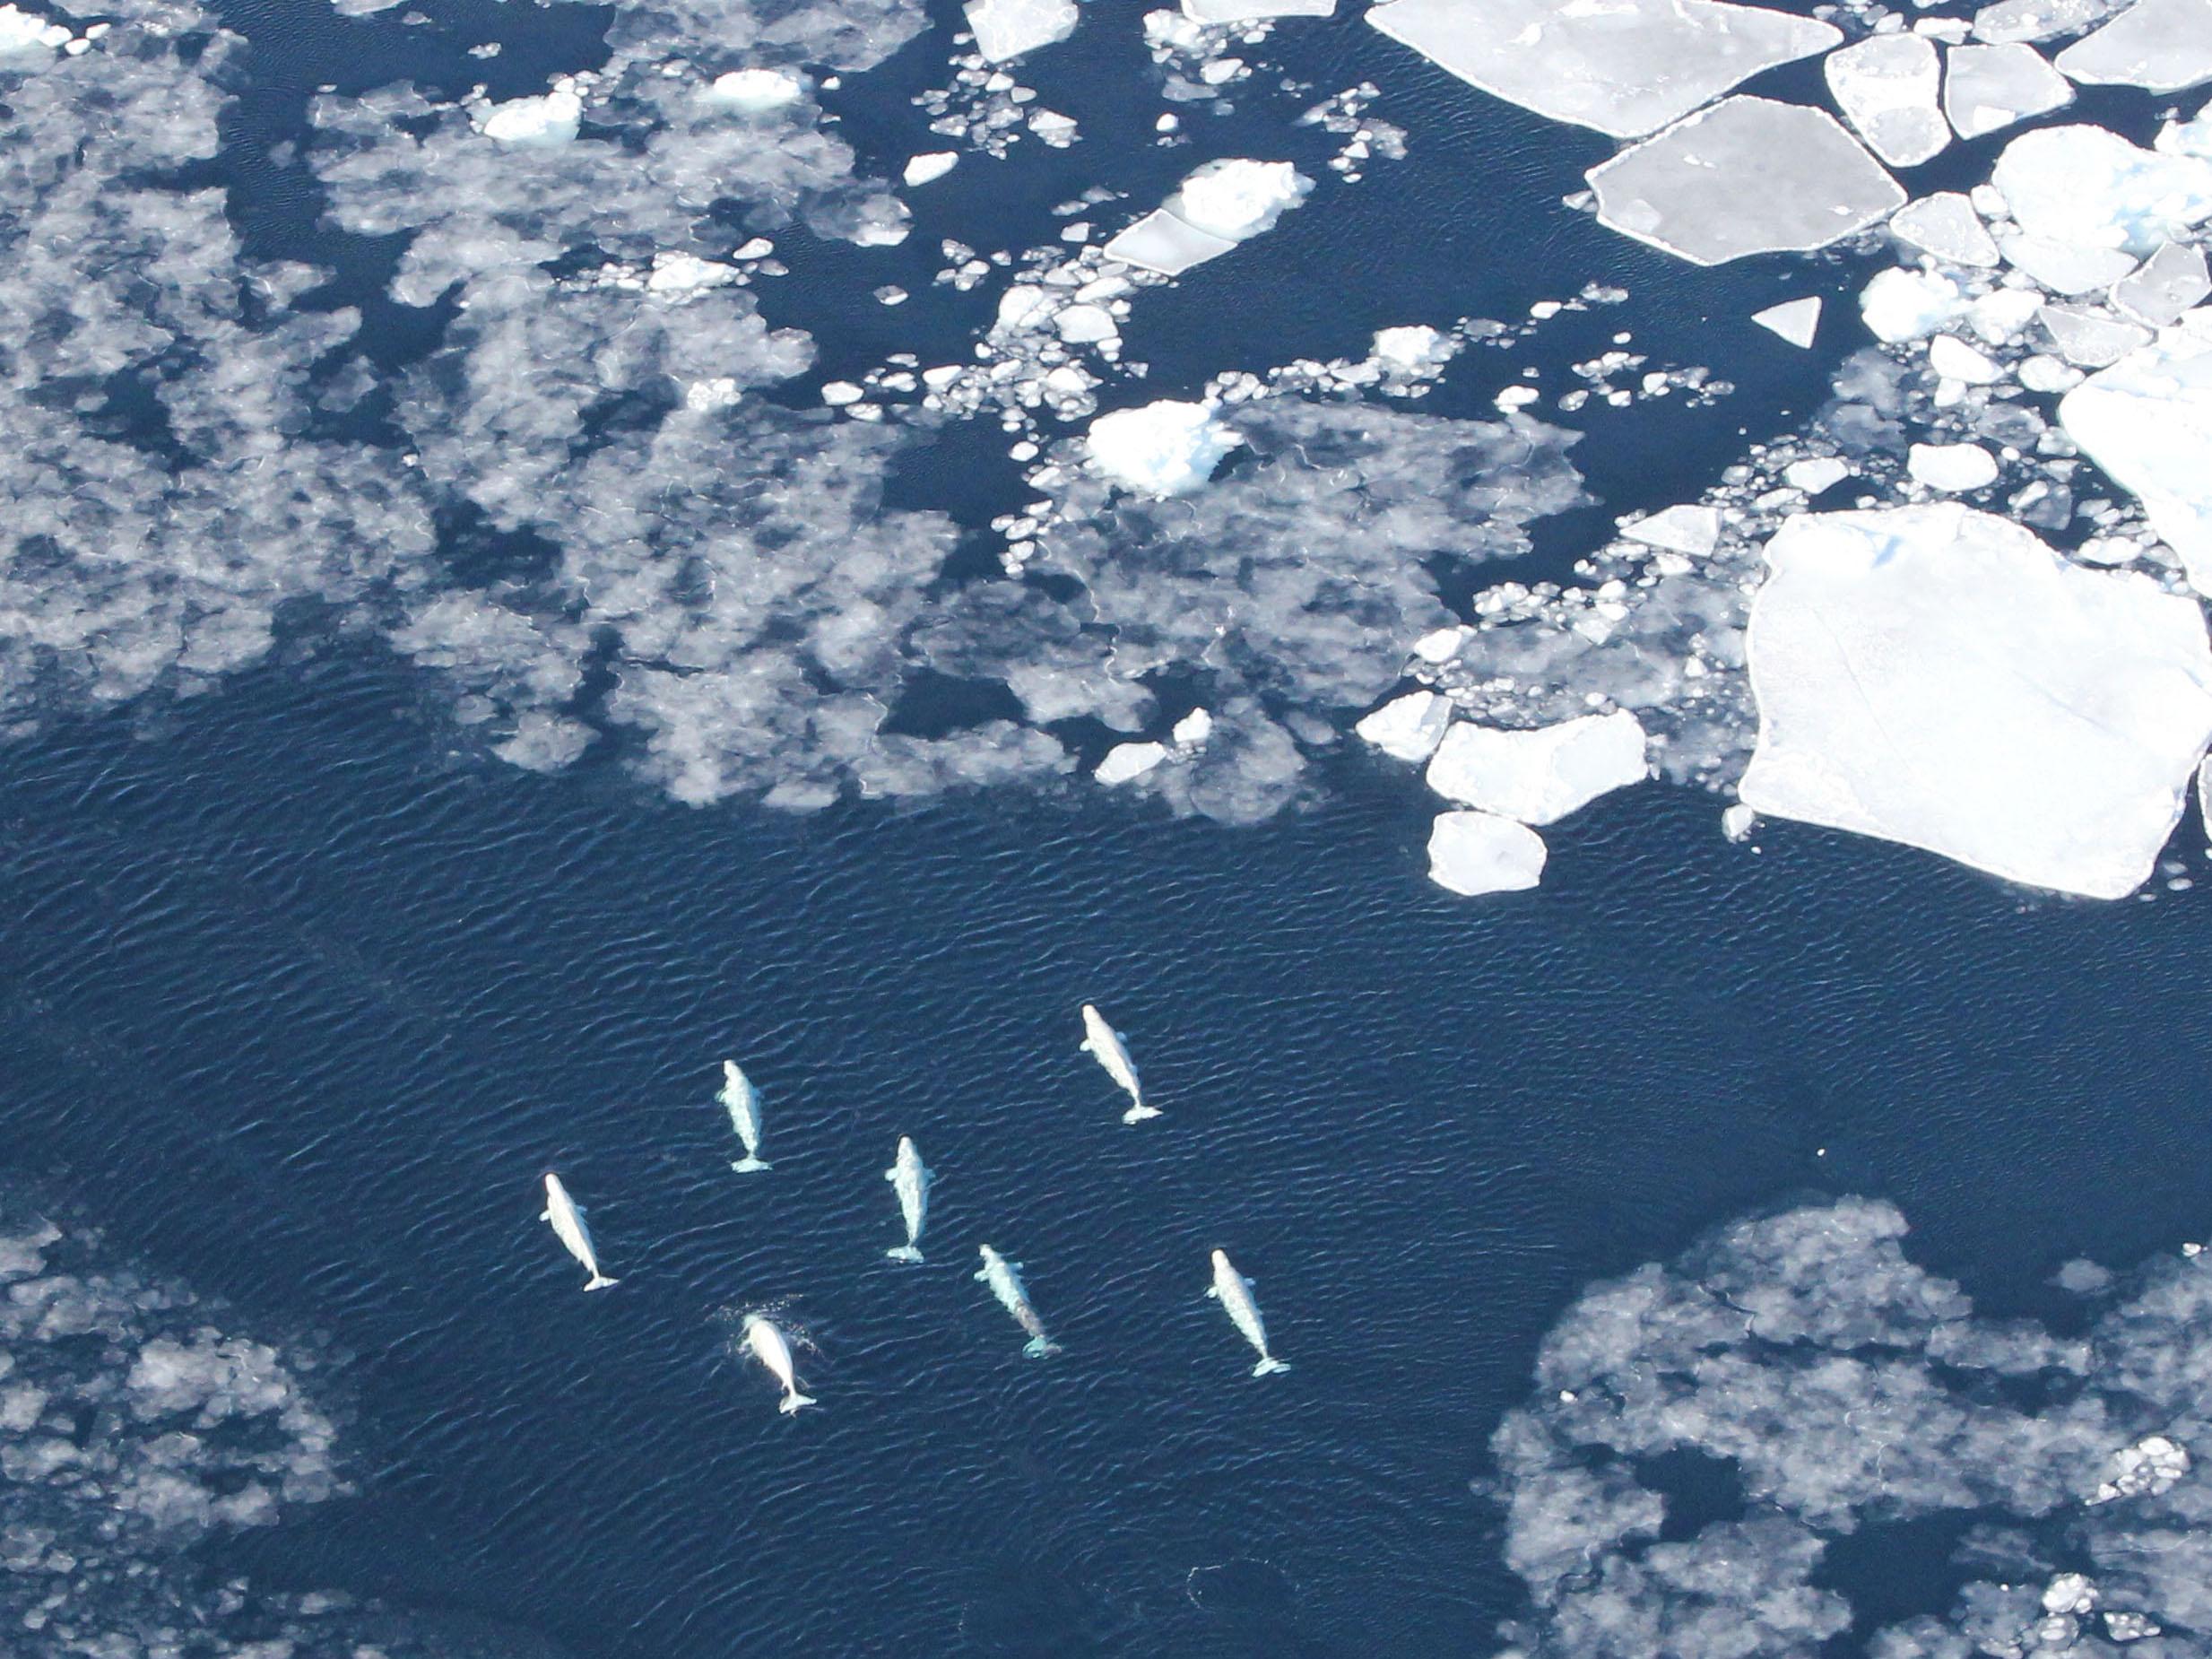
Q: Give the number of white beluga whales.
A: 7